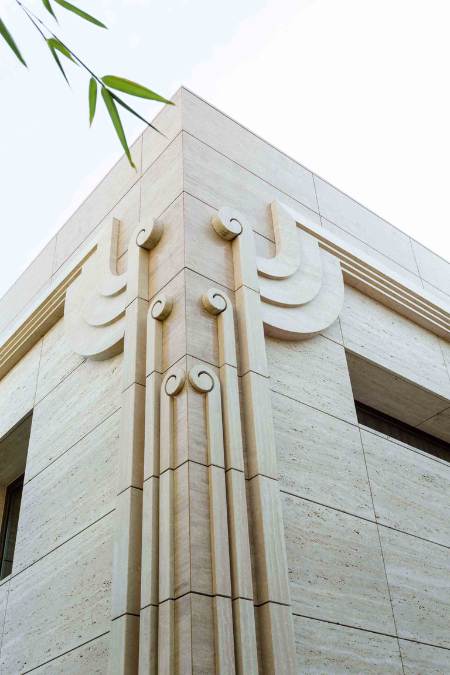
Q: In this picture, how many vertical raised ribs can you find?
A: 6